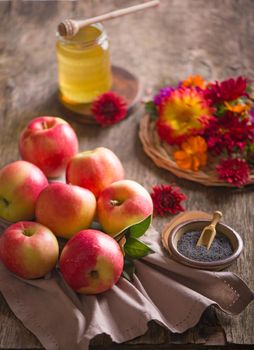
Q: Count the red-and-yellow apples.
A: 7